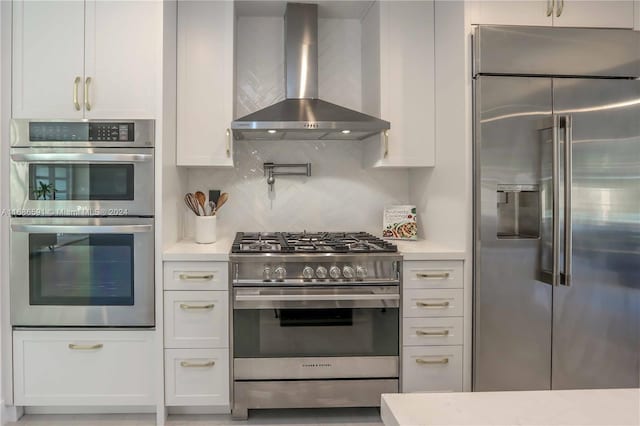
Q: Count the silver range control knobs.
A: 7